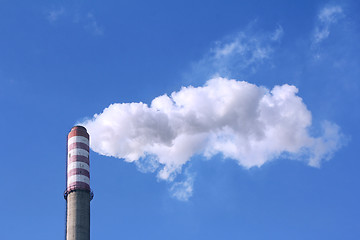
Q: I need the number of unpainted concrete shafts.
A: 1